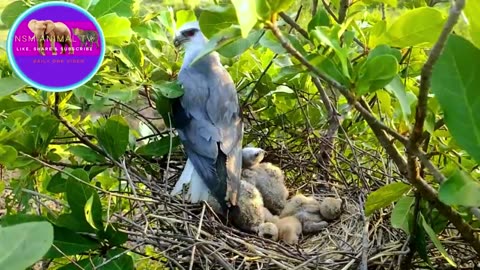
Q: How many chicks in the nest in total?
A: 4